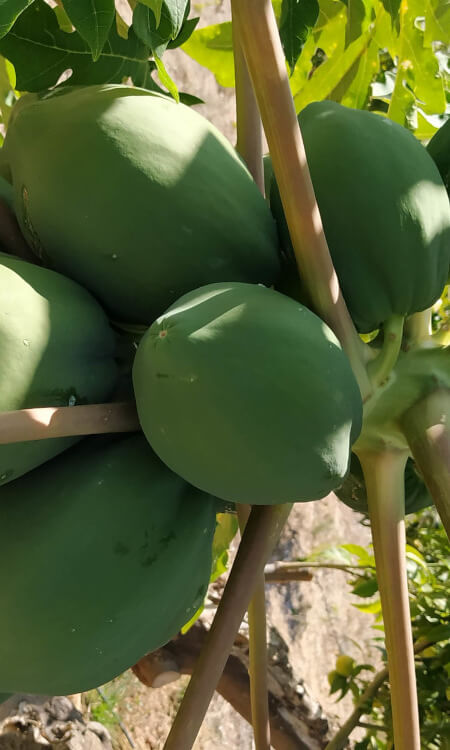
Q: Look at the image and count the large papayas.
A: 5